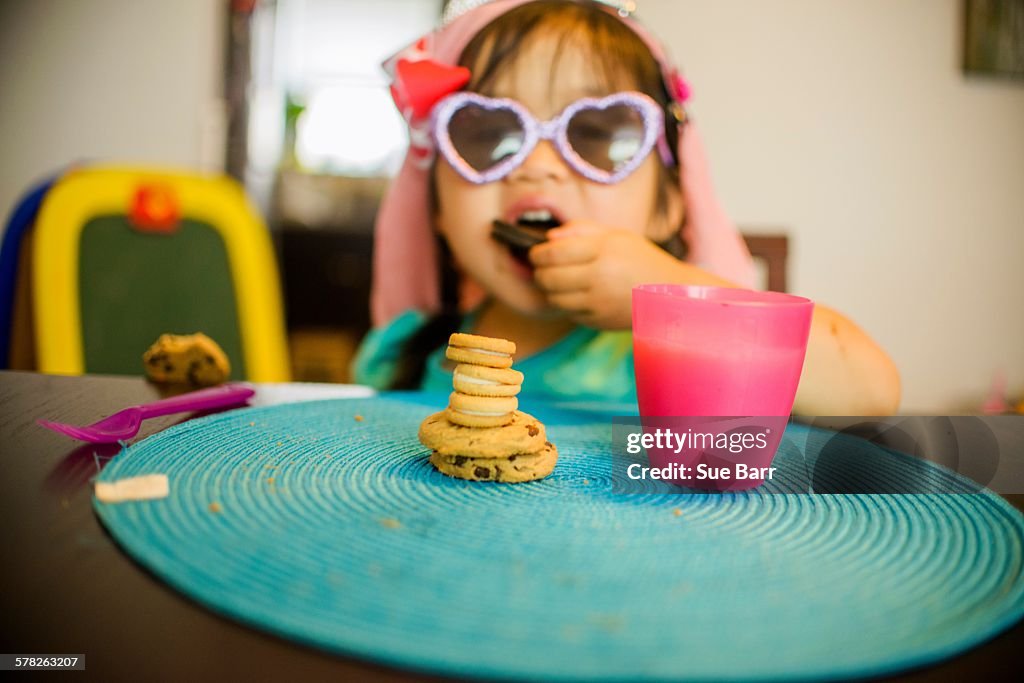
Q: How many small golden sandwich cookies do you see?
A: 3